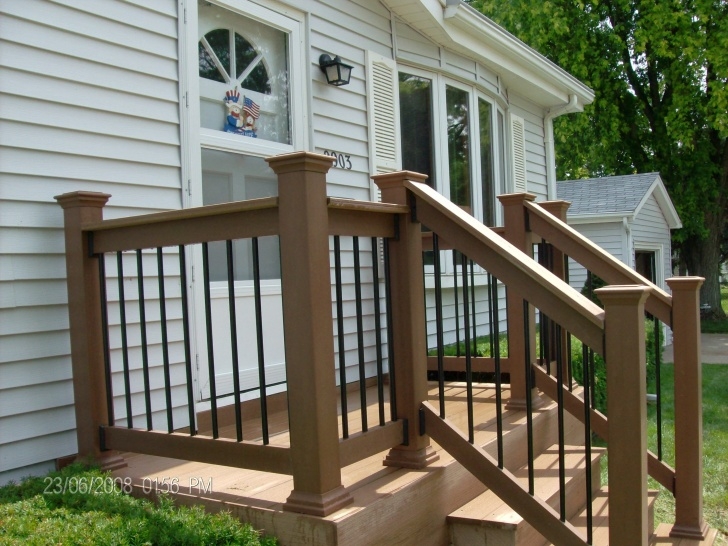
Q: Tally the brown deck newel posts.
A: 7